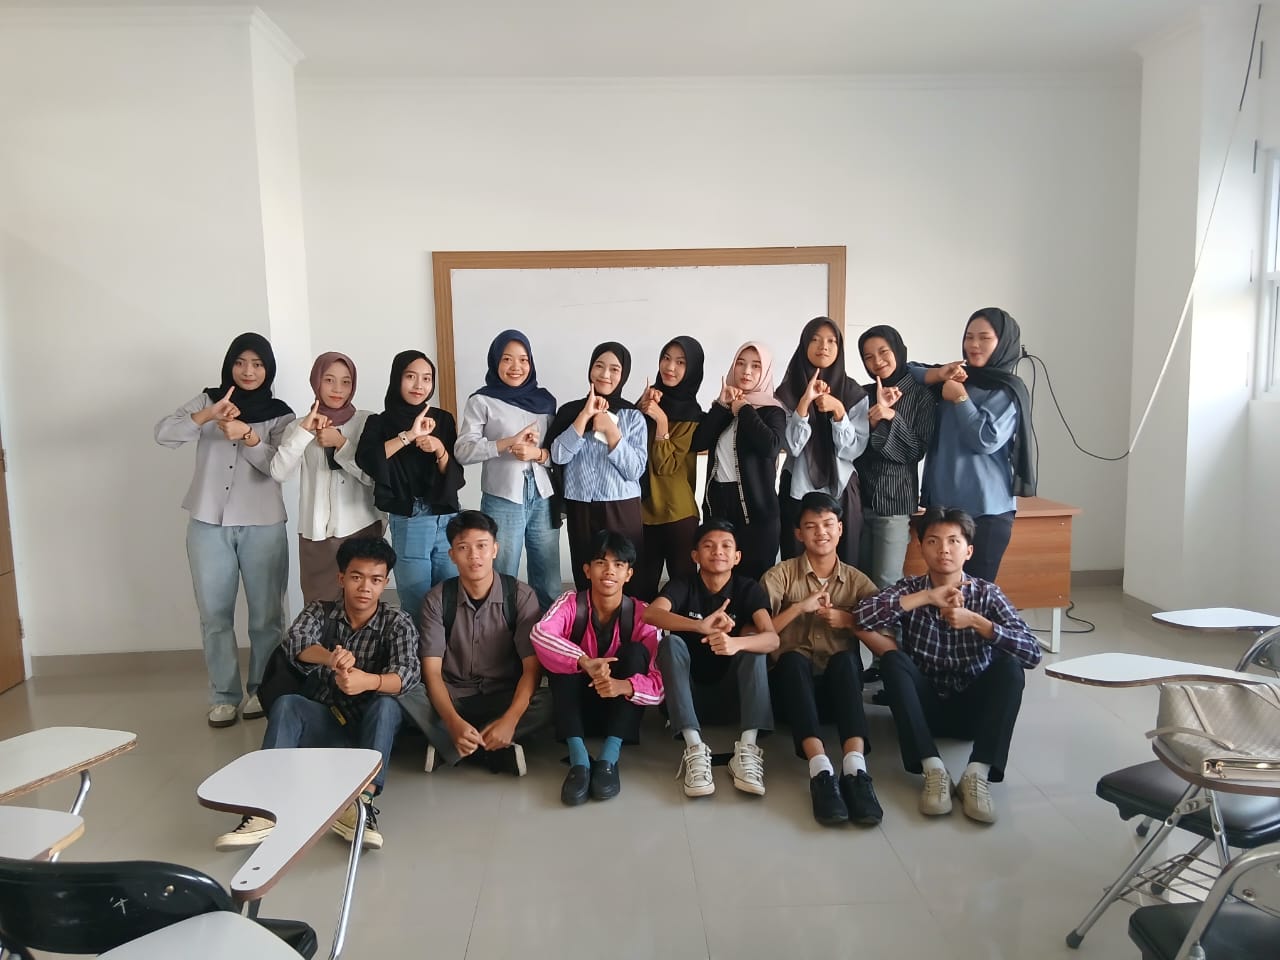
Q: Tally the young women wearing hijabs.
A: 10